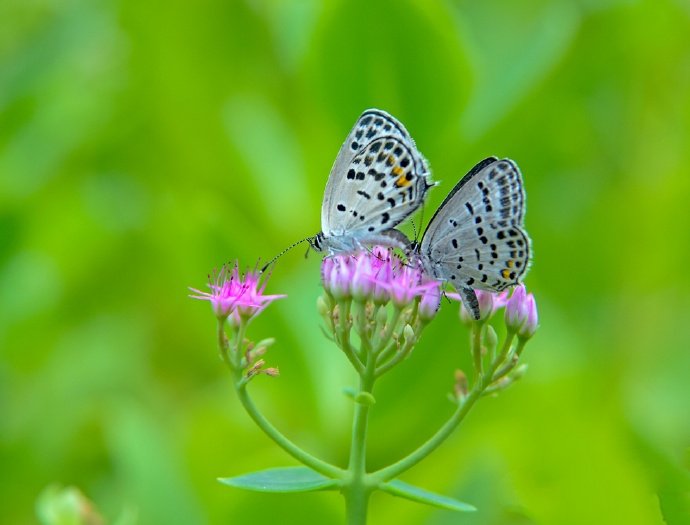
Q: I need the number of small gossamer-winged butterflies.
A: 2